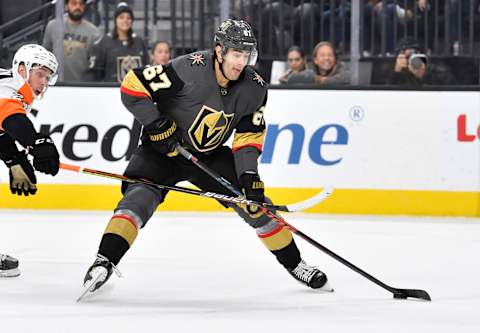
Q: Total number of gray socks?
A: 2